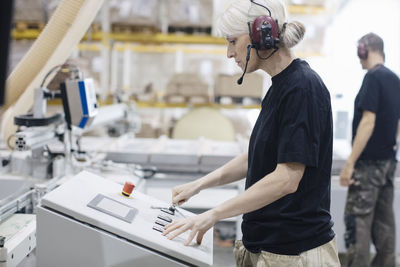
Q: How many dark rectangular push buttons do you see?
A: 4